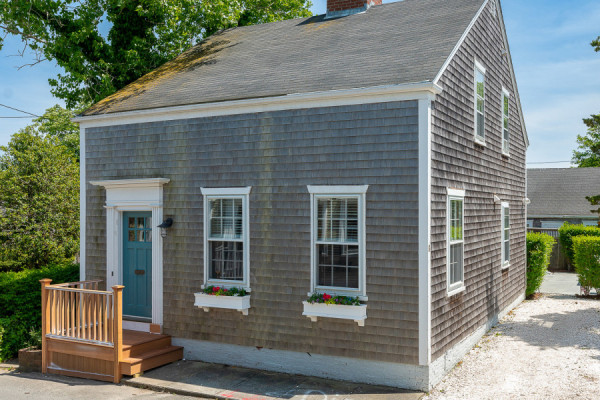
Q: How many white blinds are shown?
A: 2